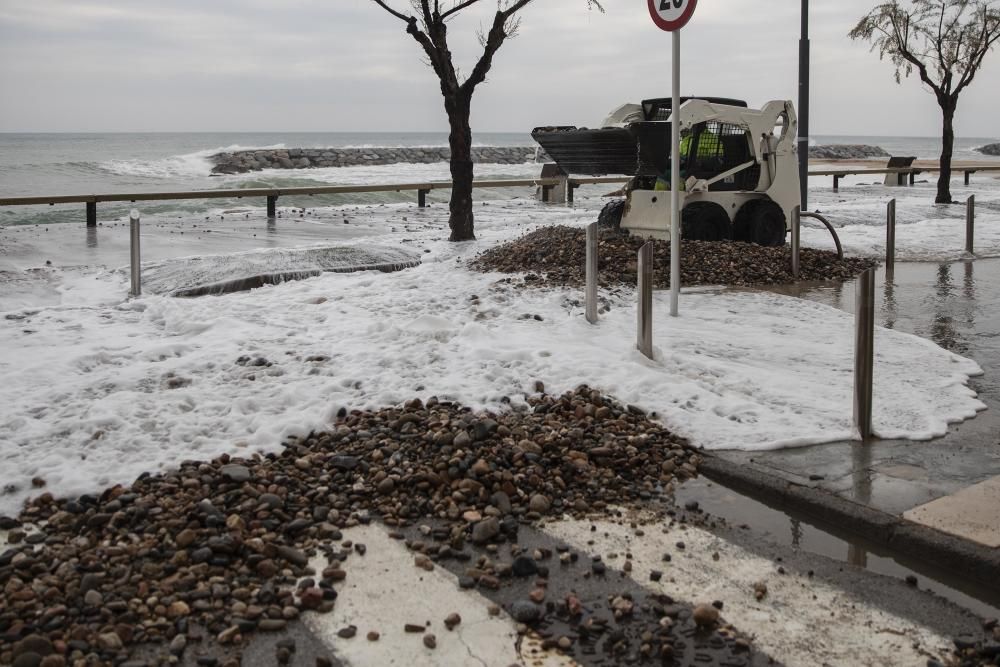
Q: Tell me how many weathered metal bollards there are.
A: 7